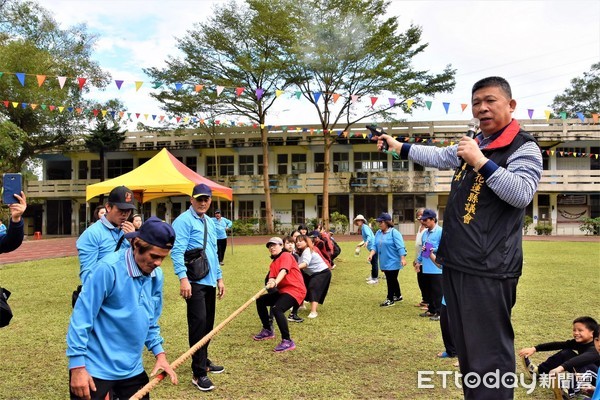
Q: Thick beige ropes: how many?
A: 1